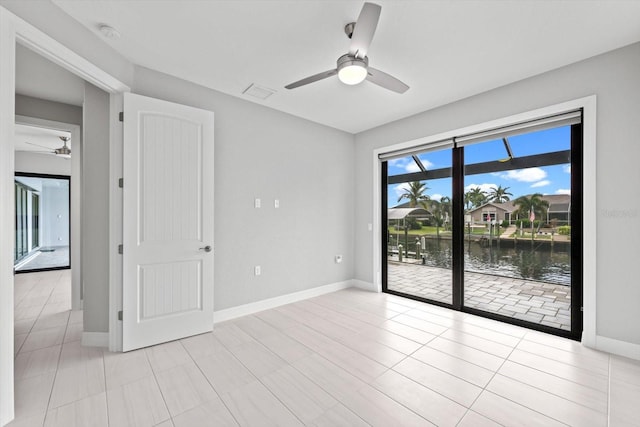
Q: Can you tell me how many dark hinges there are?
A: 4